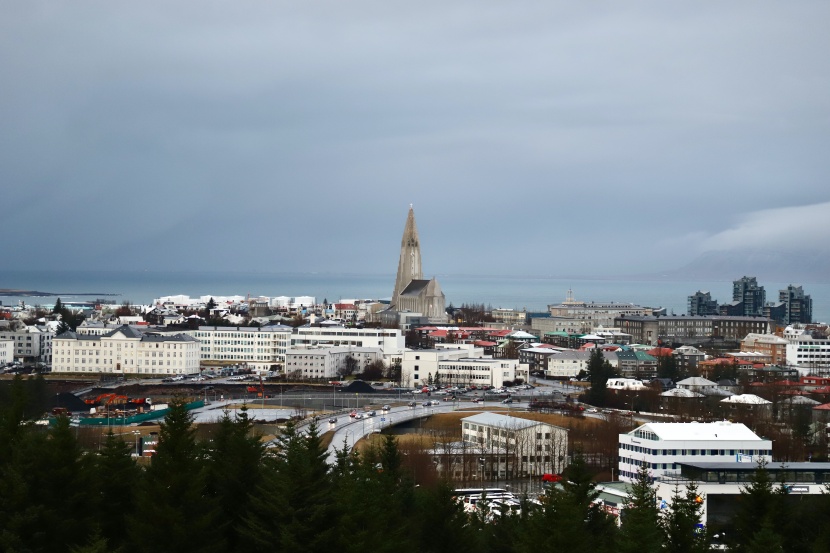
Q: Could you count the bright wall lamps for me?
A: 0